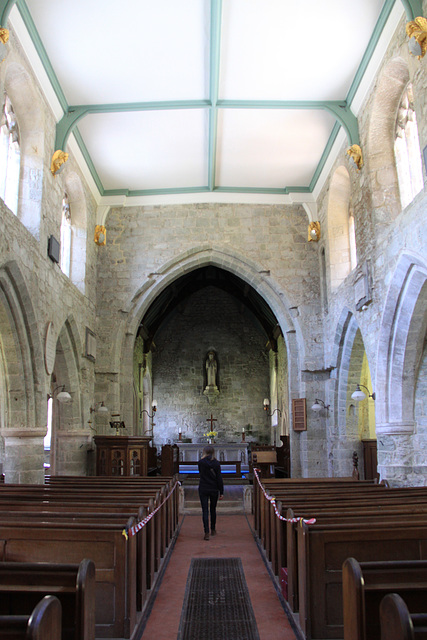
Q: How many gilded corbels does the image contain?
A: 6